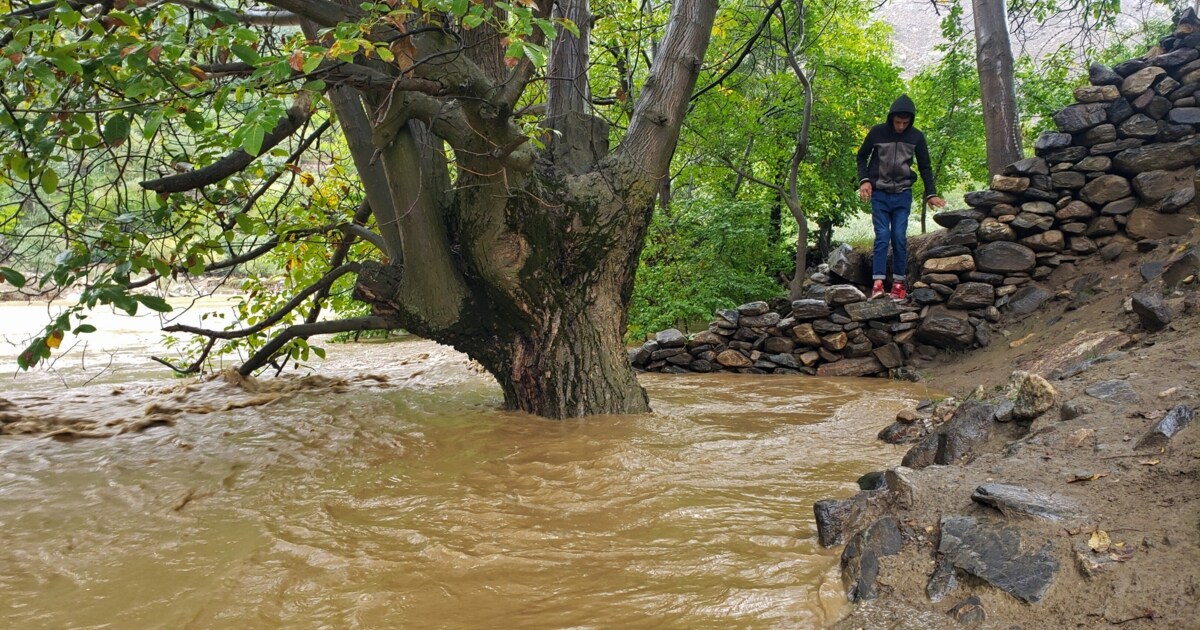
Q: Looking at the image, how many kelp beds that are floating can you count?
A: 0